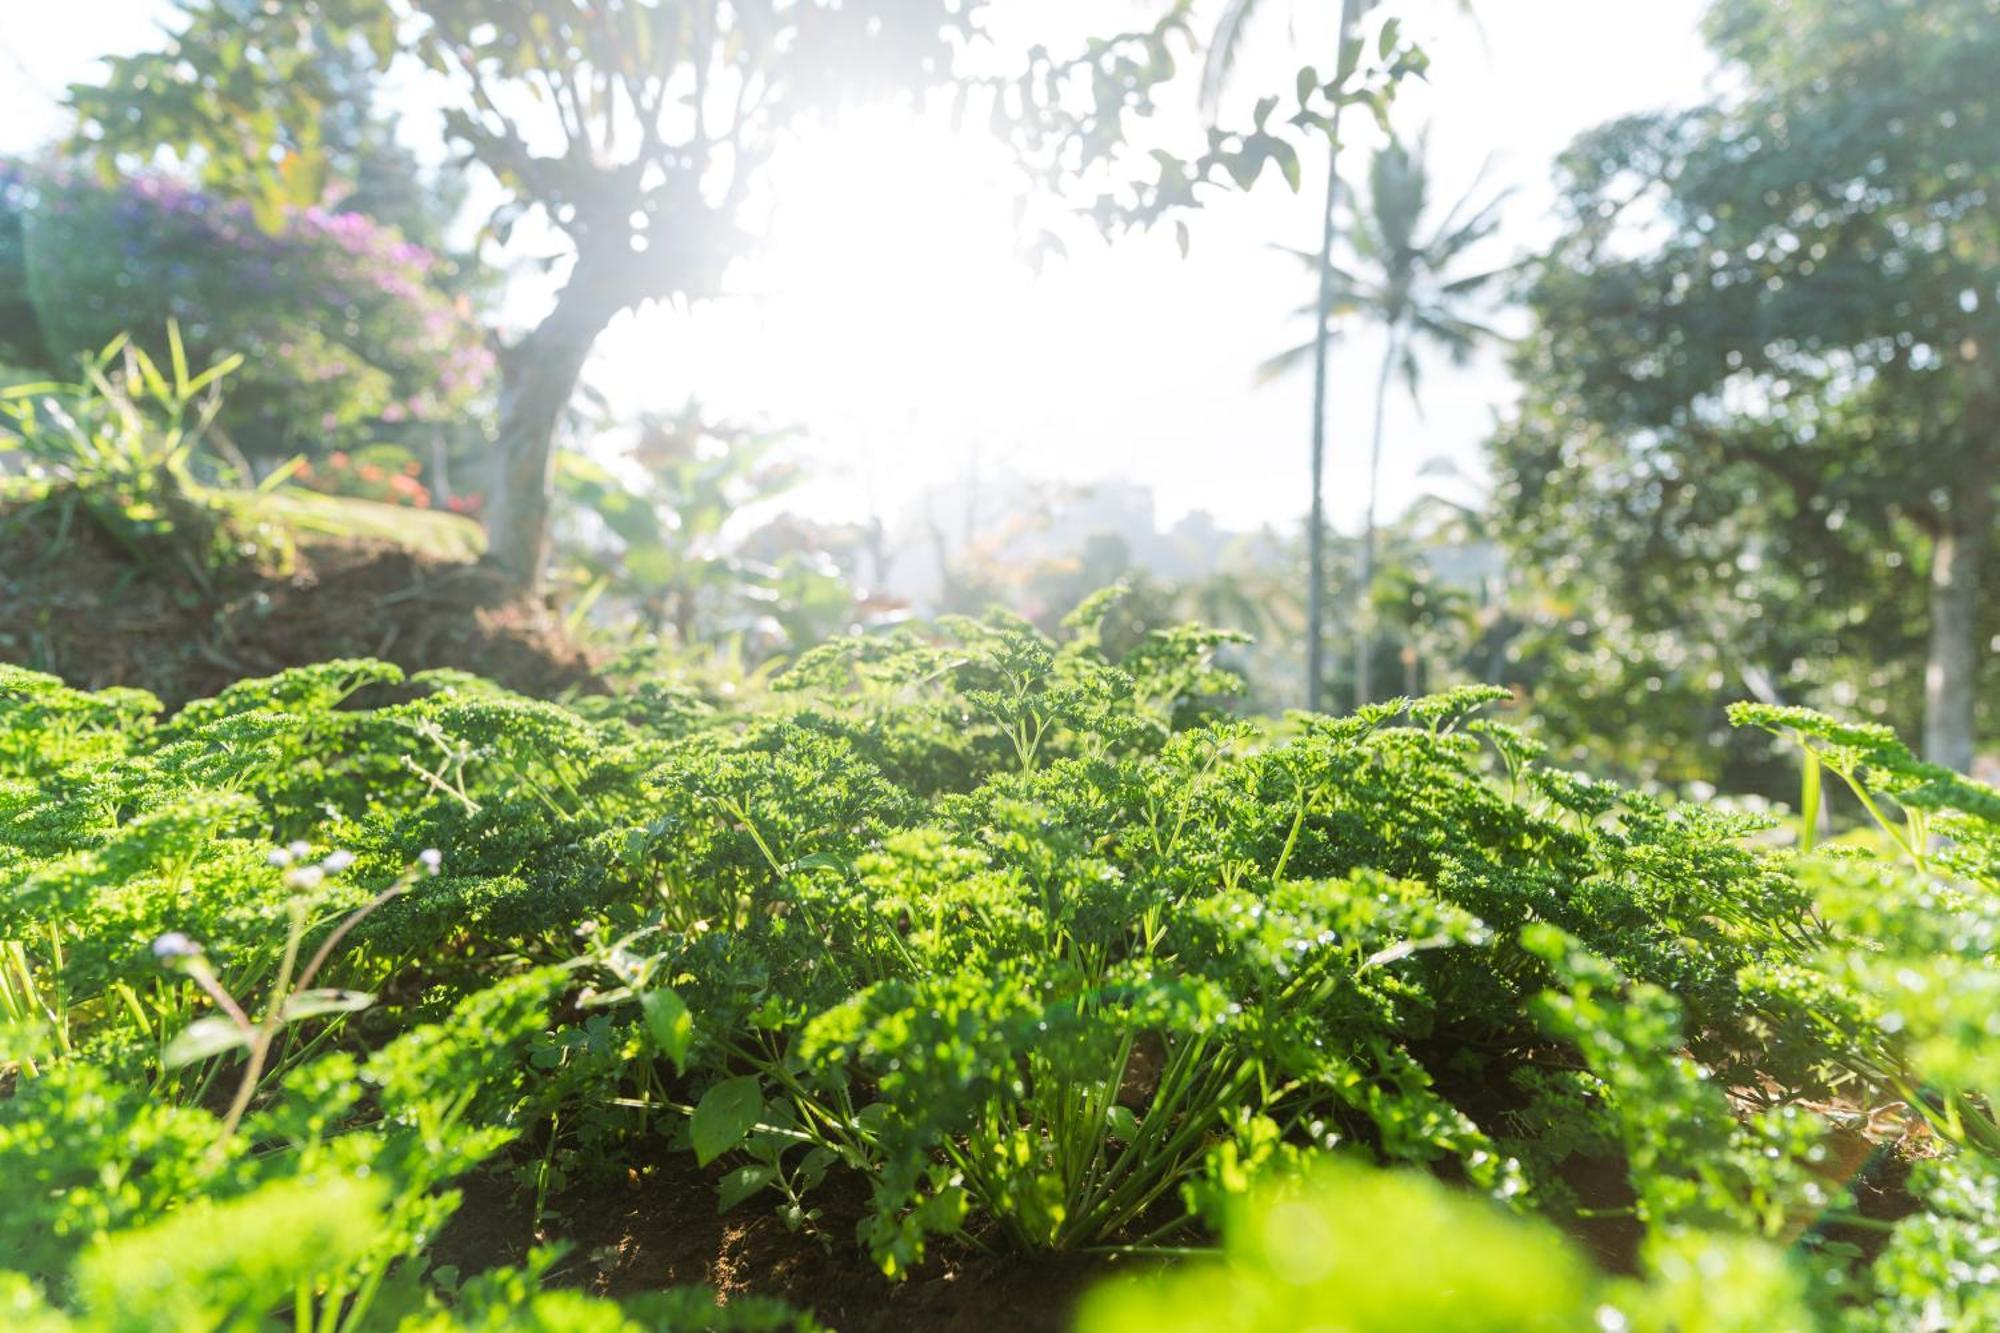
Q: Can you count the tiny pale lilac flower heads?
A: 6